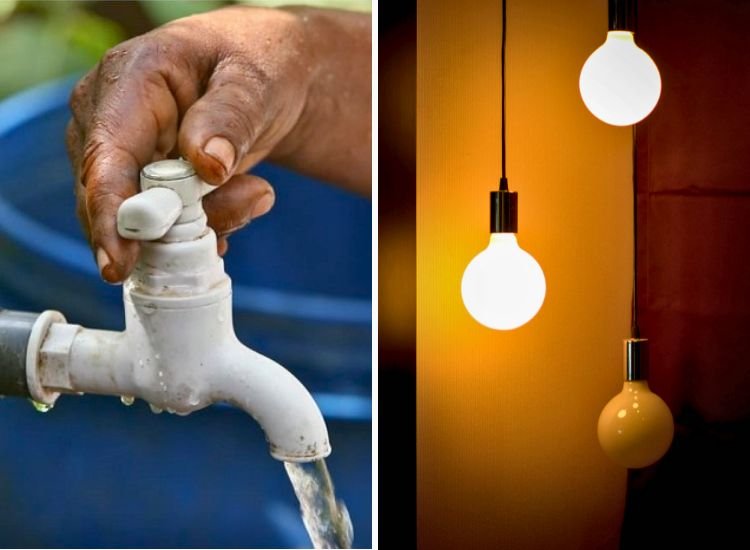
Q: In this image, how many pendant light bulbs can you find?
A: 3